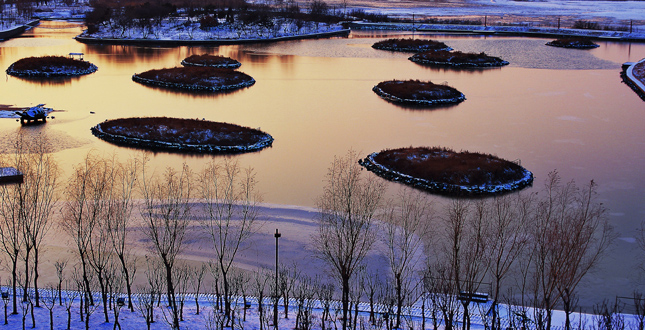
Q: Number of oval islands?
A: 9